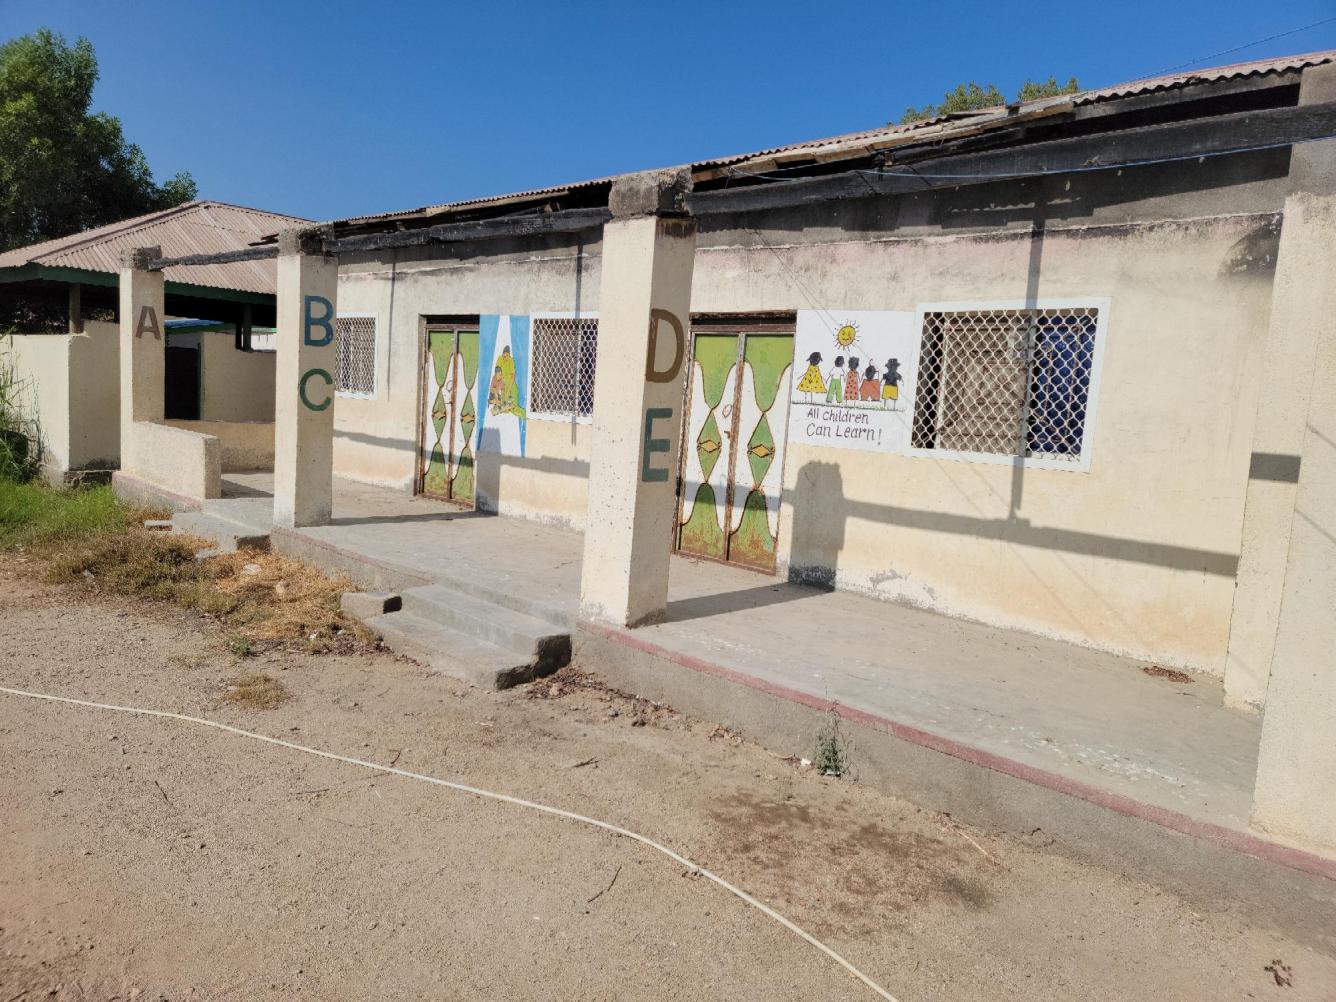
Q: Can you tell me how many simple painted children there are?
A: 5